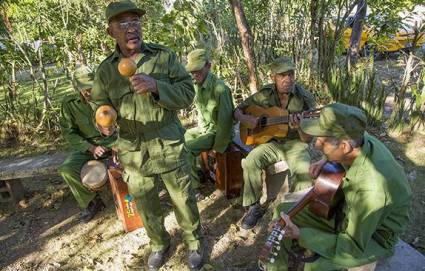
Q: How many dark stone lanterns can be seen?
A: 0